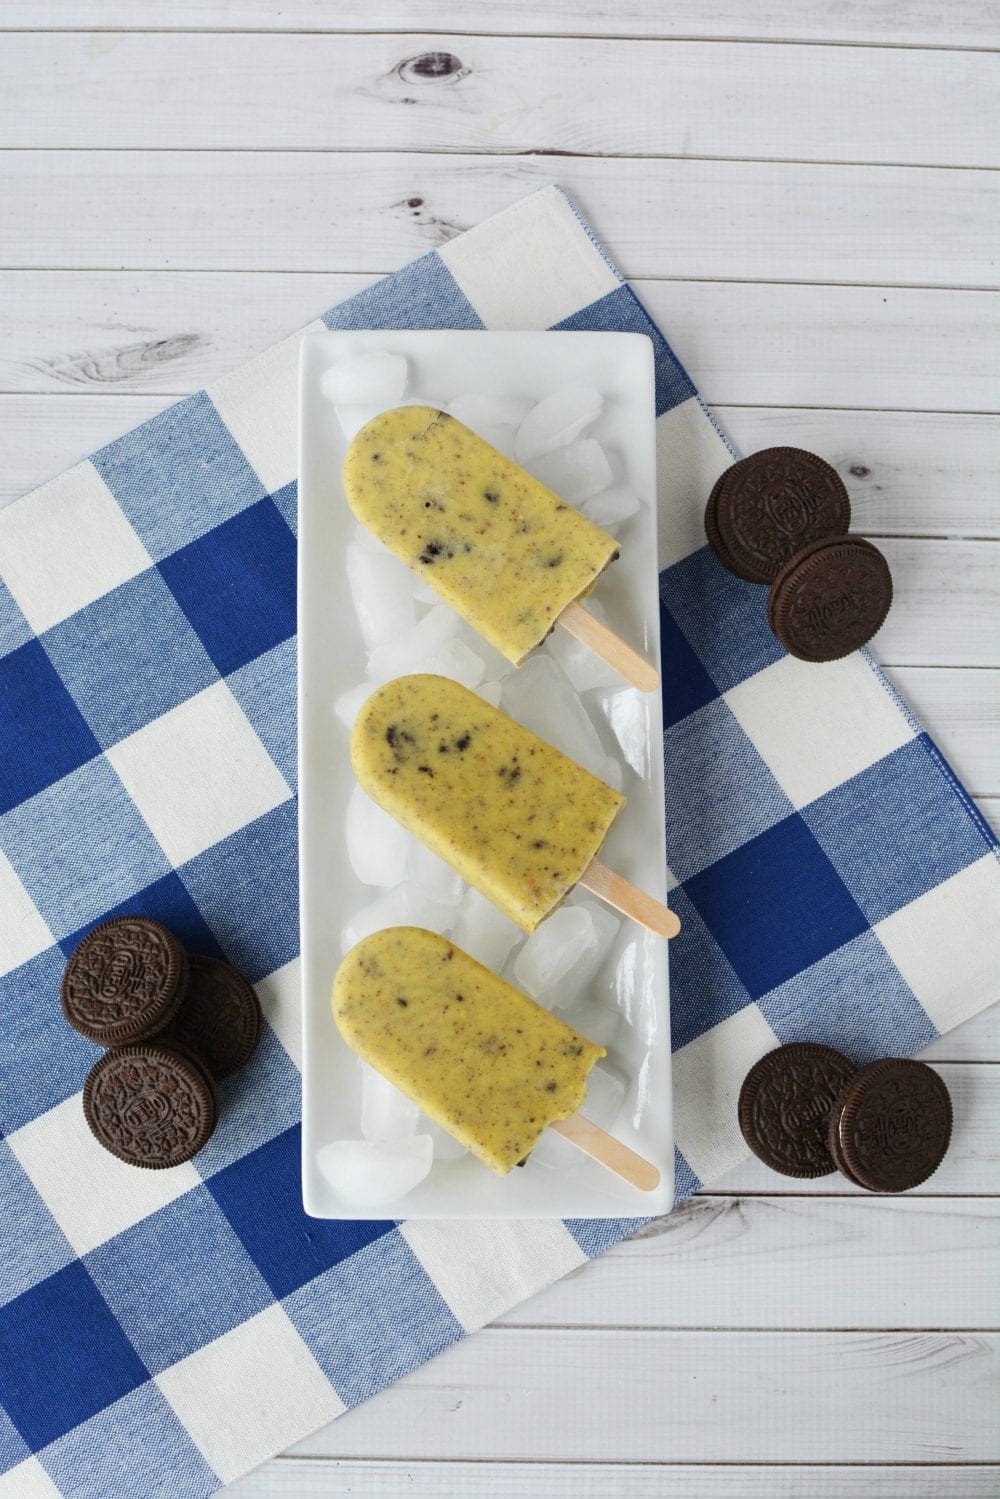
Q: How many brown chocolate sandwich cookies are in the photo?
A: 7